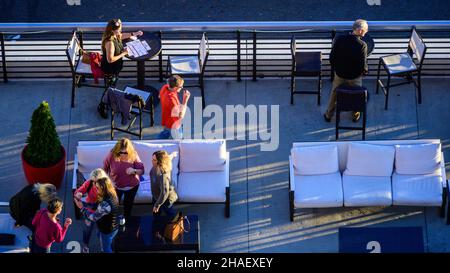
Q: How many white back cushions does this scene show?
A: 6